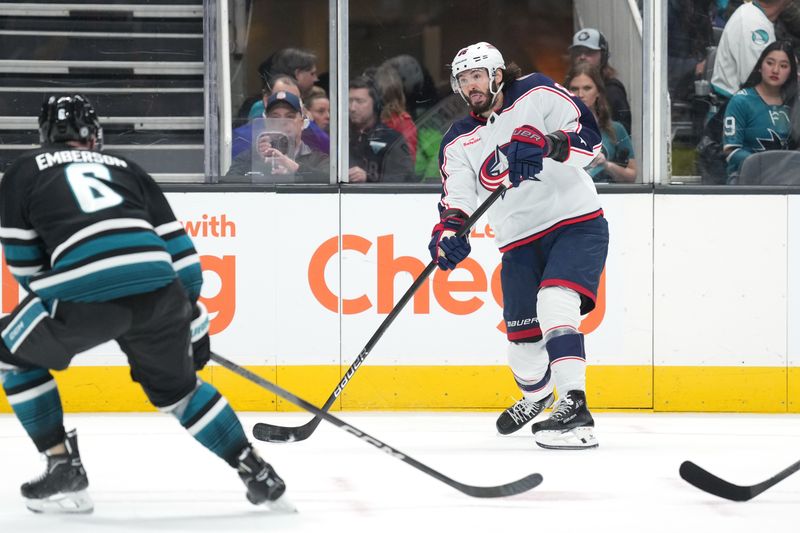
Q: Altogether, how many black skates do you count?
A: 4